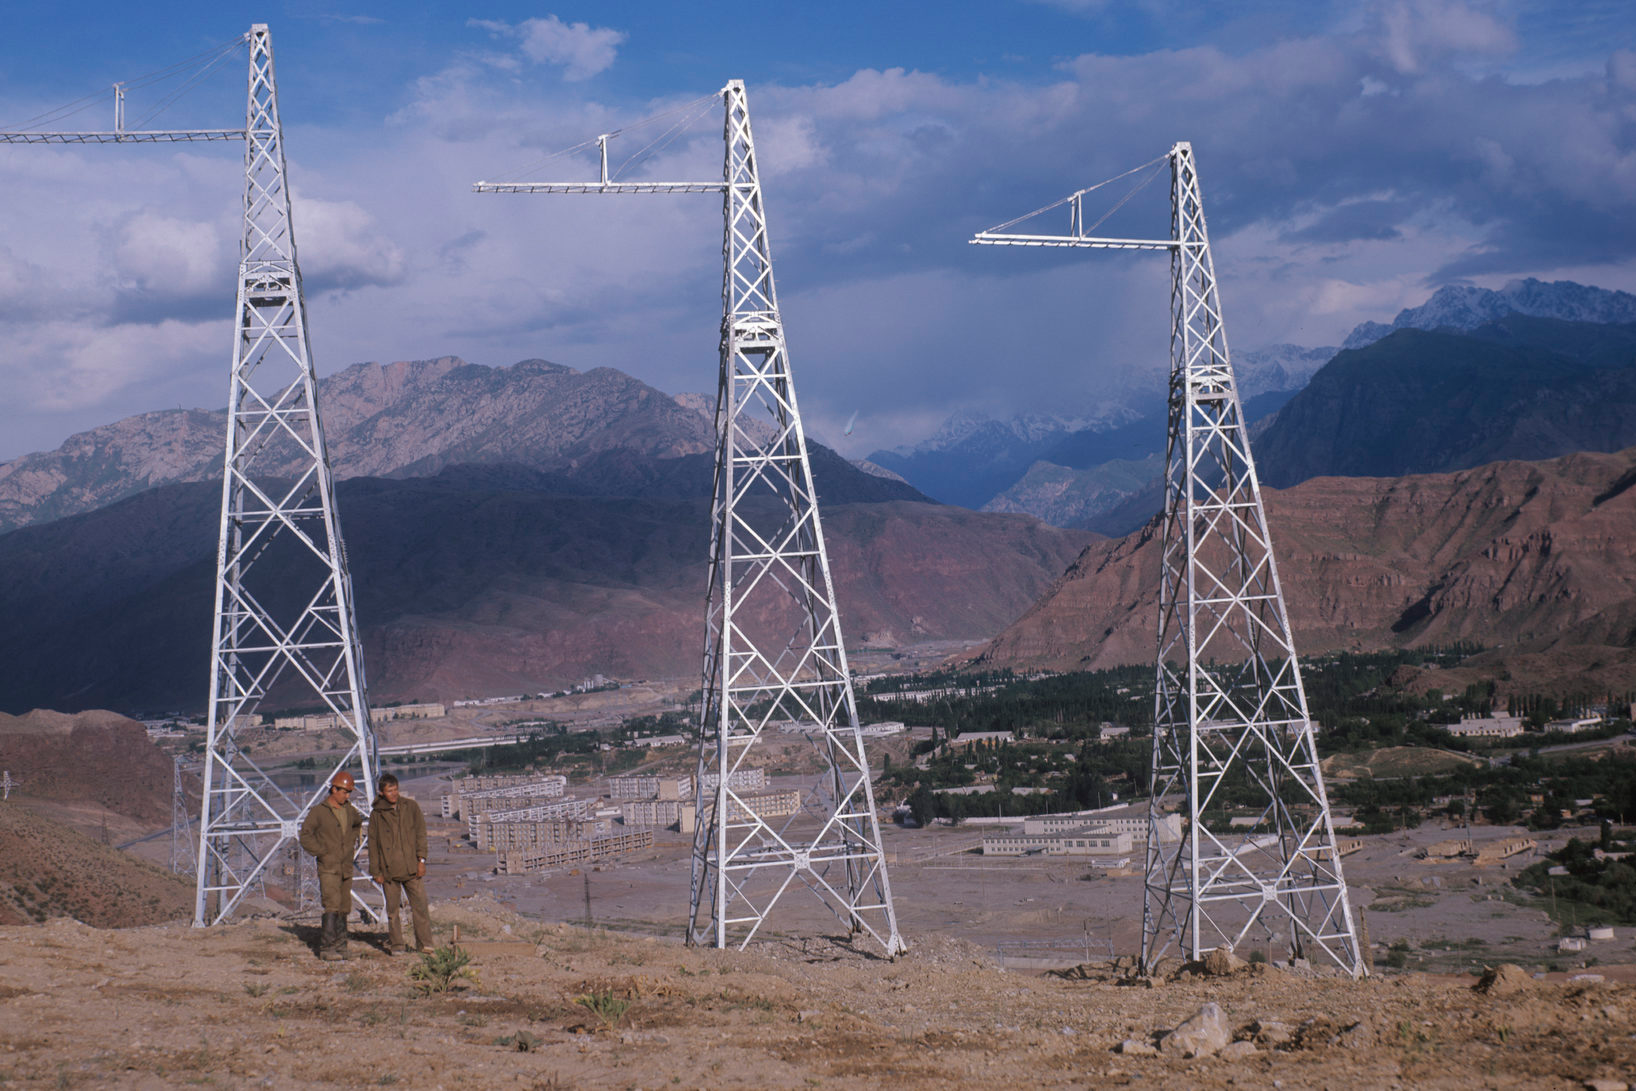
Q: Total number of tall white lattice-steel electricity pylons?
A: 3